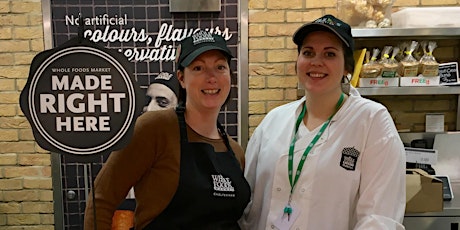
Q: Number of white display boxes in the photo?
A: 2